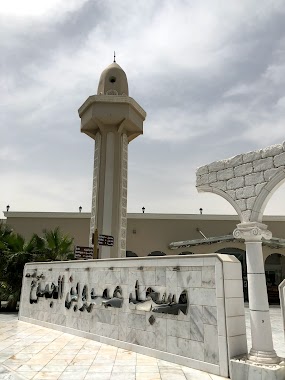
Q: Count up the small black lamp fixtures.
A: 4